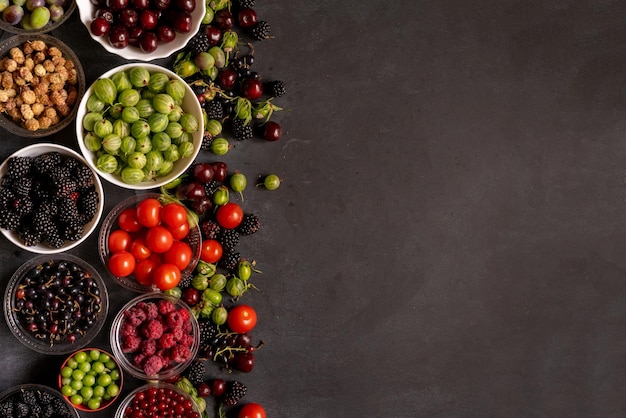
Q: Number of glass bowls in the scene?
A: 7